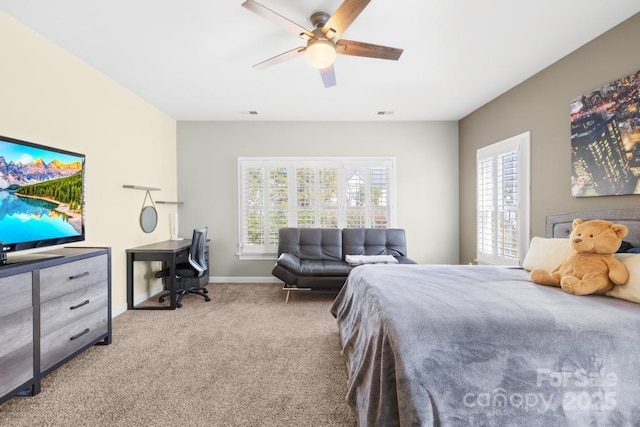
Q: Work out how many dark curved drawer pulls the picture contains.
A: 3